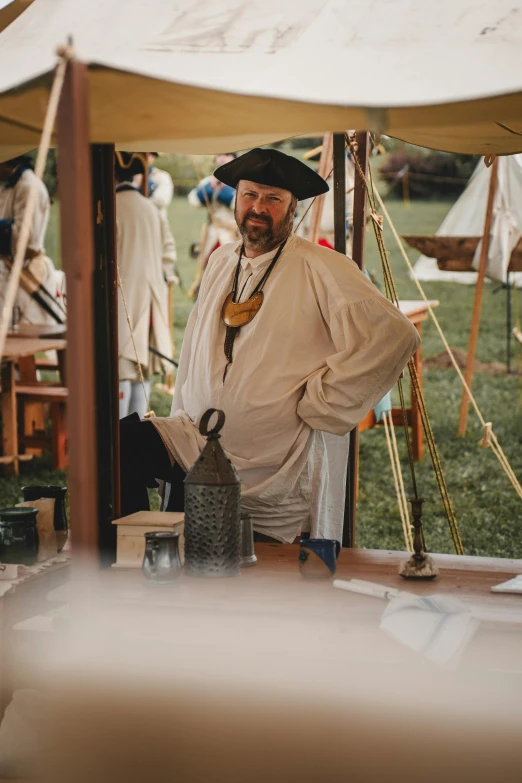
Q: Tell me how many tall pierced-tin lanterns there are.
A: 1